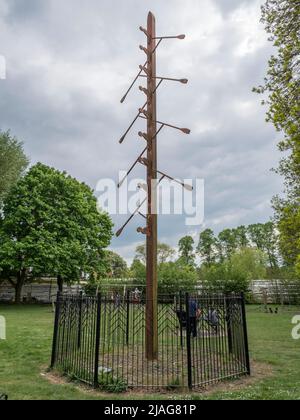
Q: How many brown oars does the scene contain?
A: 8